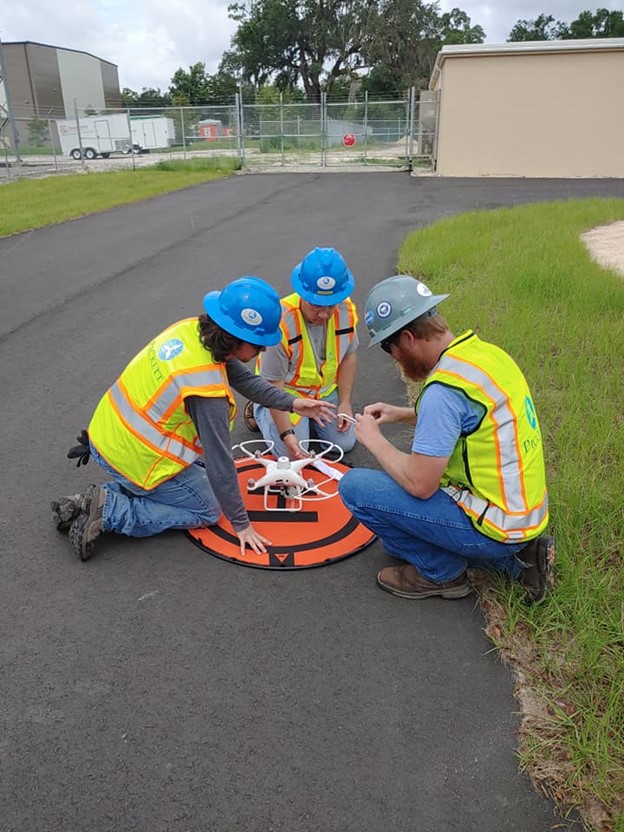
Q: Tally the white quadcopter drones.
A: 1